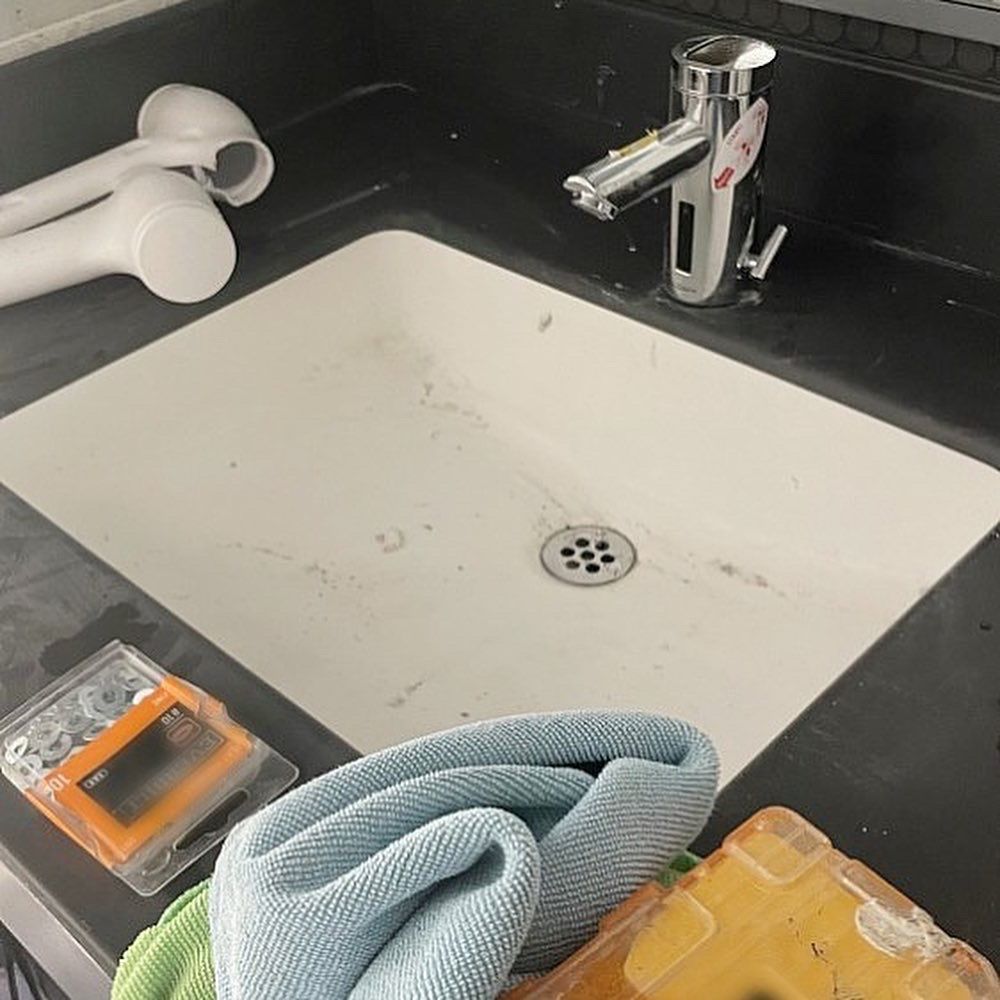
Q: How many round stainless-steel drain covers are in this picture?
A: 1